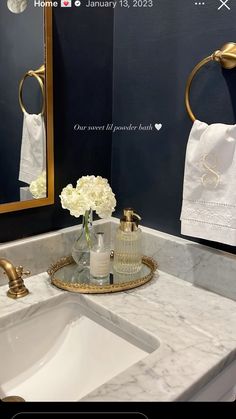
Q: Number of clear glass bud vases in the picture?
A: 1